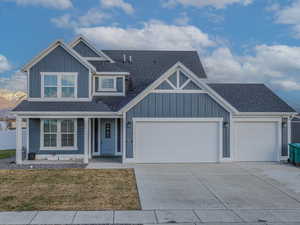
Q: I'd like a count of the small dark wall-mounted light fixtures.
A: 3